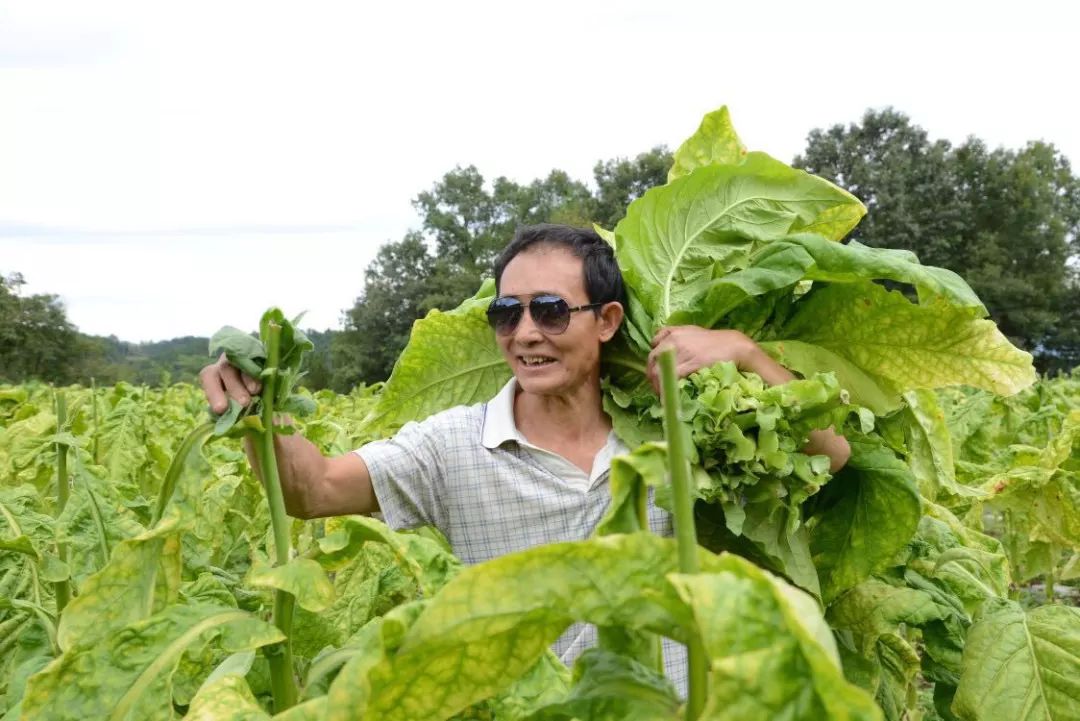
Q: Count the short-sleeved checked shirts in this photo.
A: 1